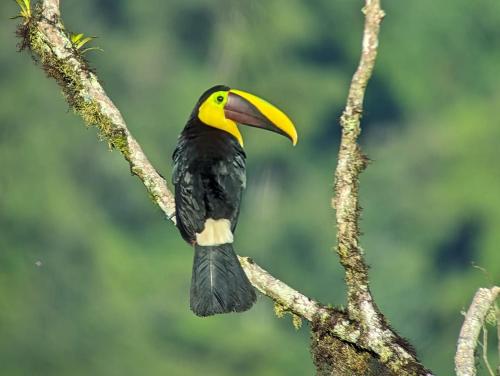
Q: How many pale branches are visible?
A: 3